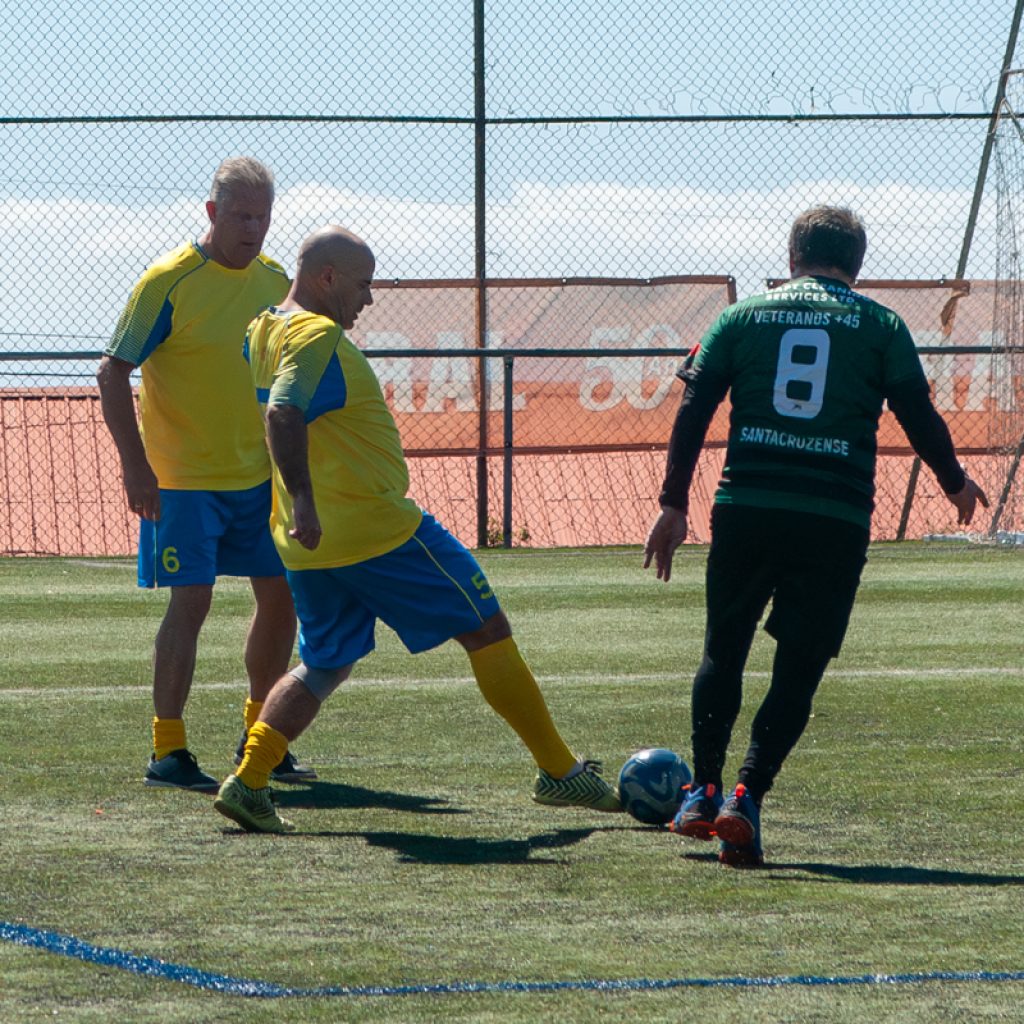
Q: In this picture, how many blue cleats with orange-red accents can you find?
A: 2